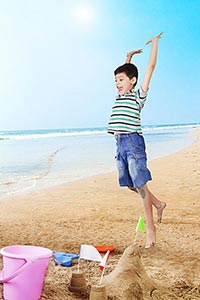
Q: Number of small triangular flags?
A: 3